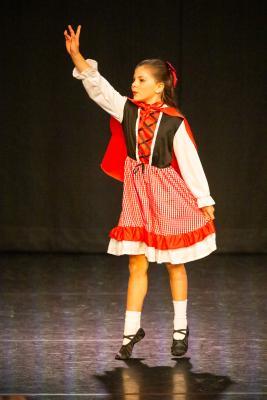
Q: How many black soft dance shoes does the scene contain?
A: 2